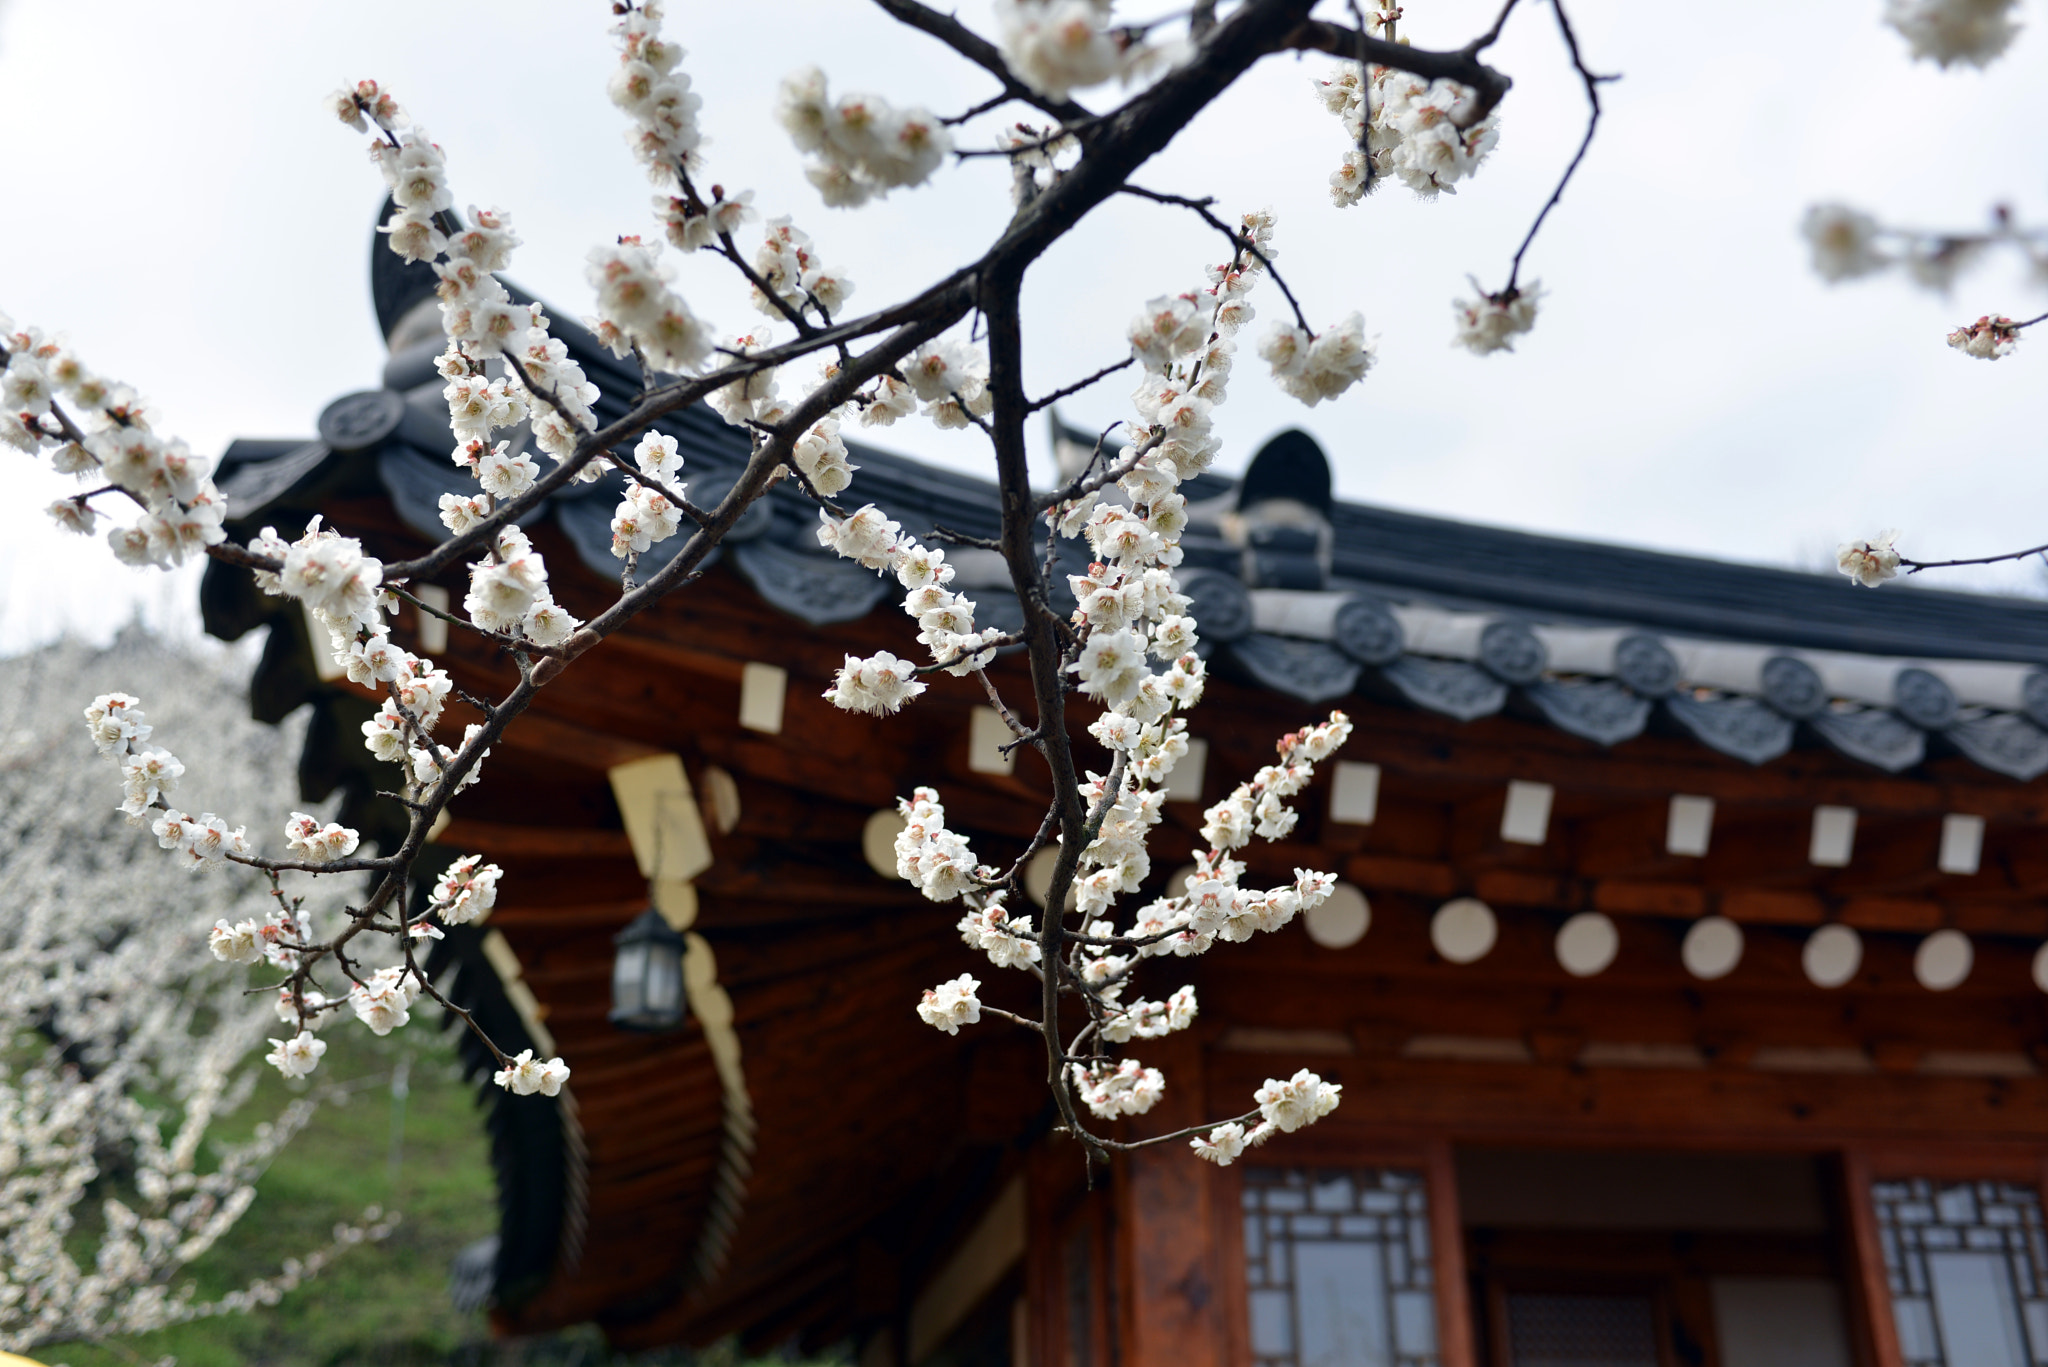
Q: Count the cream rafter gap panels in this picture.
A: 5